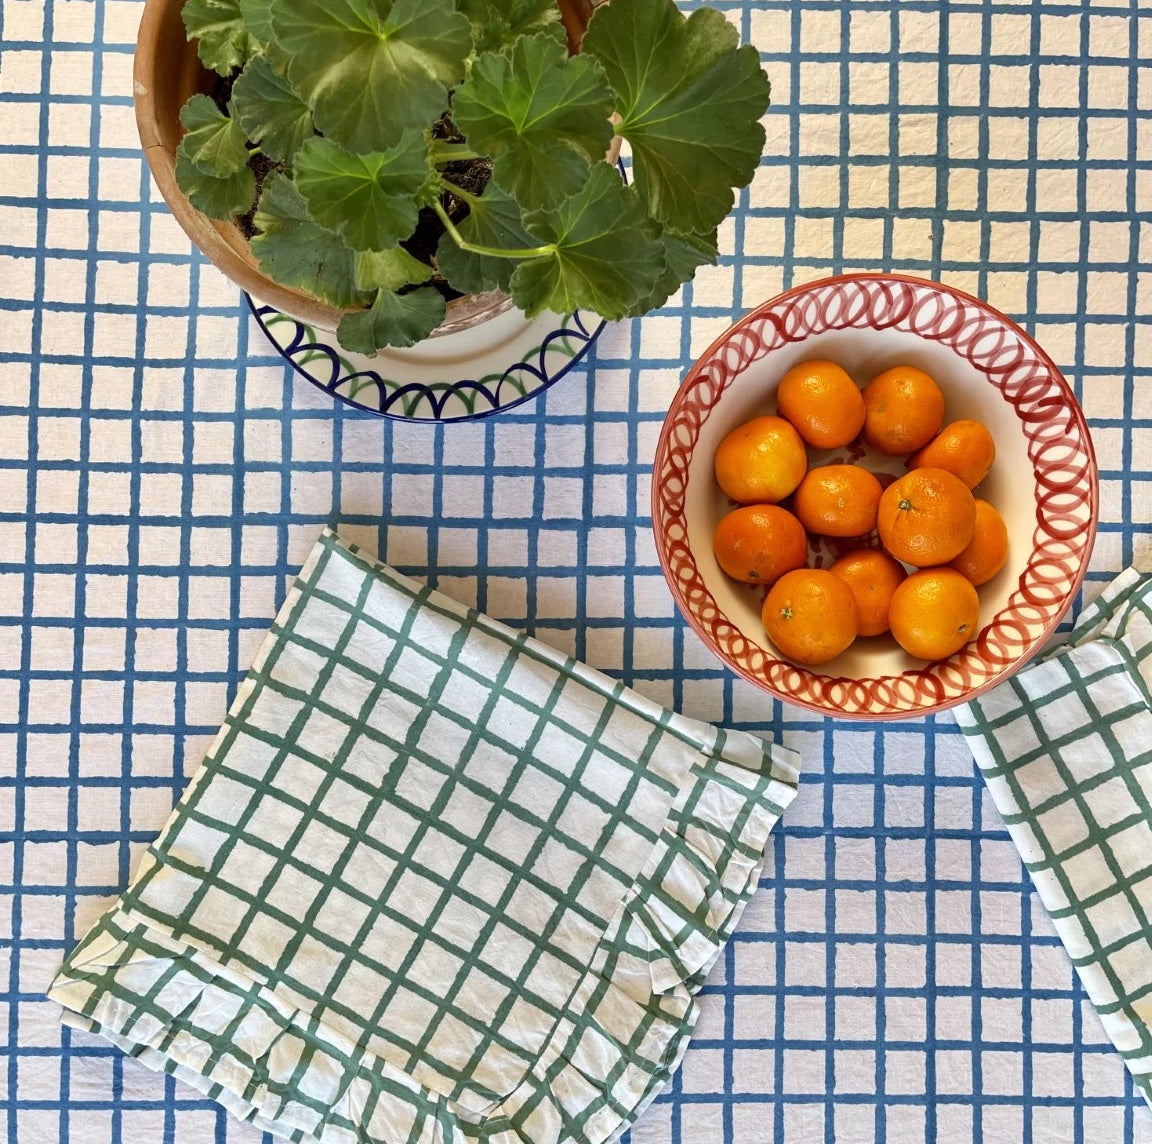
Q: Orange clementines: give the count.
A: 11